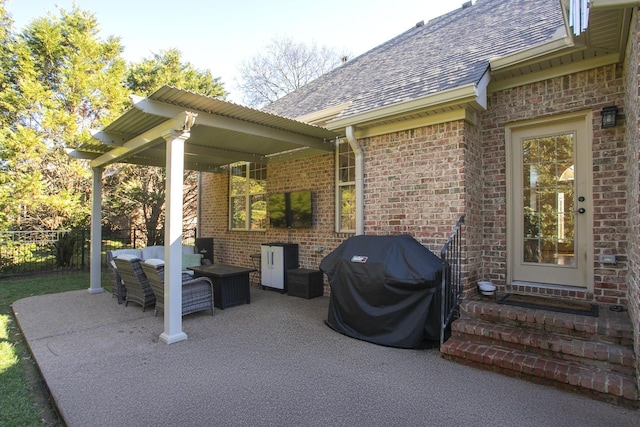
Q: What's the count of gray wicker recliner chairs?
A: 2